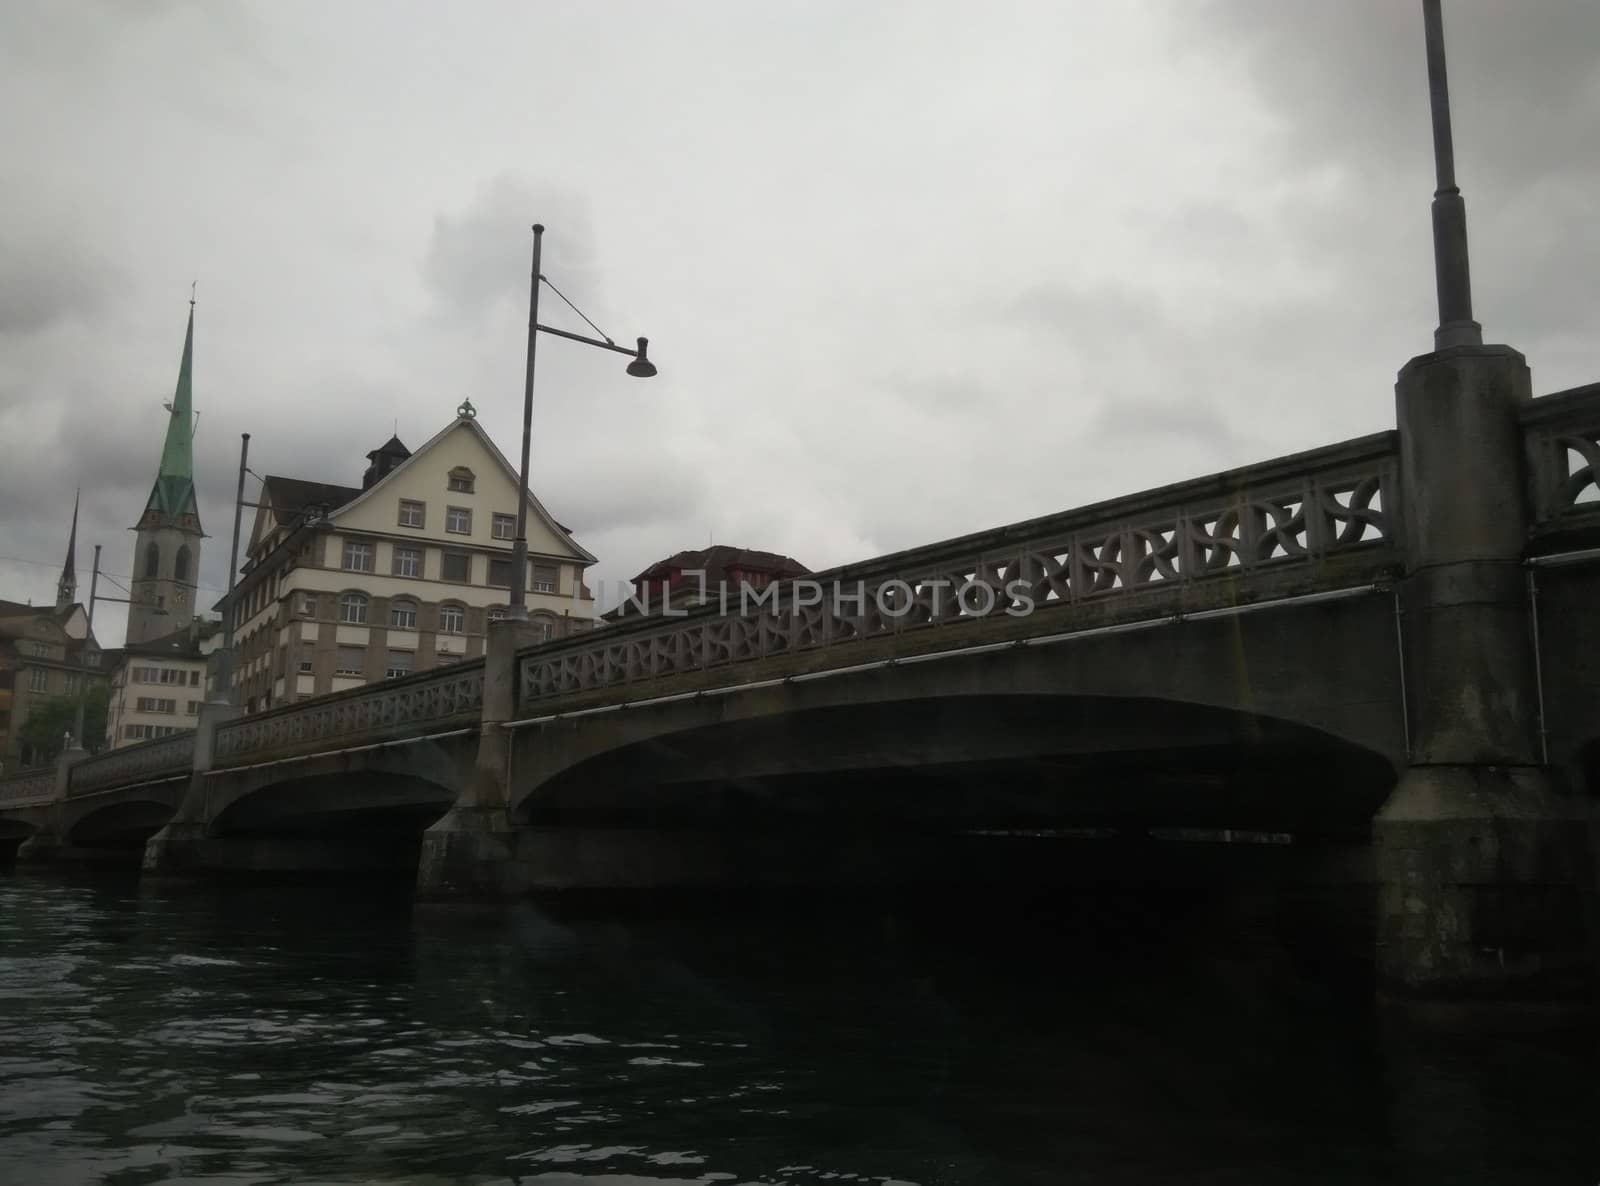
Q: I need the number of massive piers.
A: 4